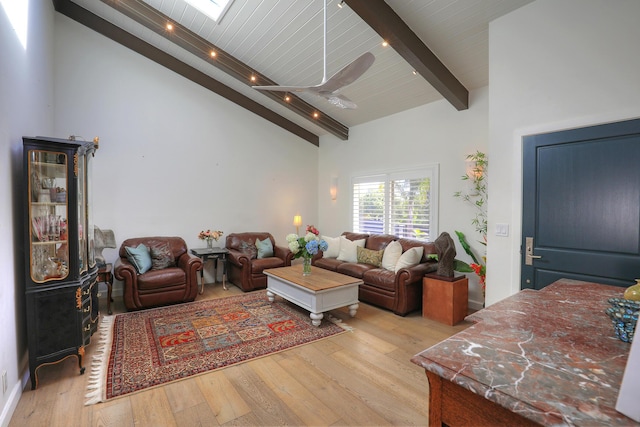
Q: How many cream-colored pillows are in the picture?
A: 4